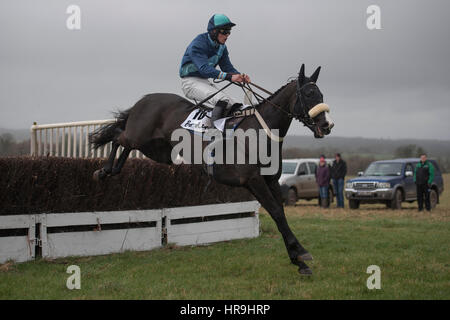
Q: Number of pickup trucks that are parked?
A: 2